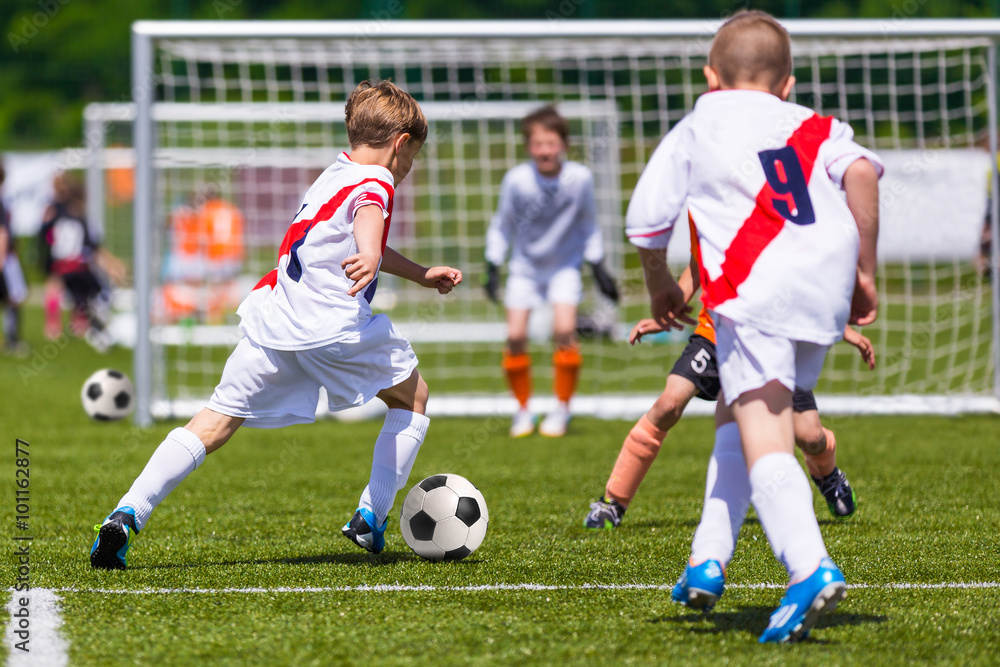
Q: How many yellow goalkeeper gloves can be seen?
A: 0